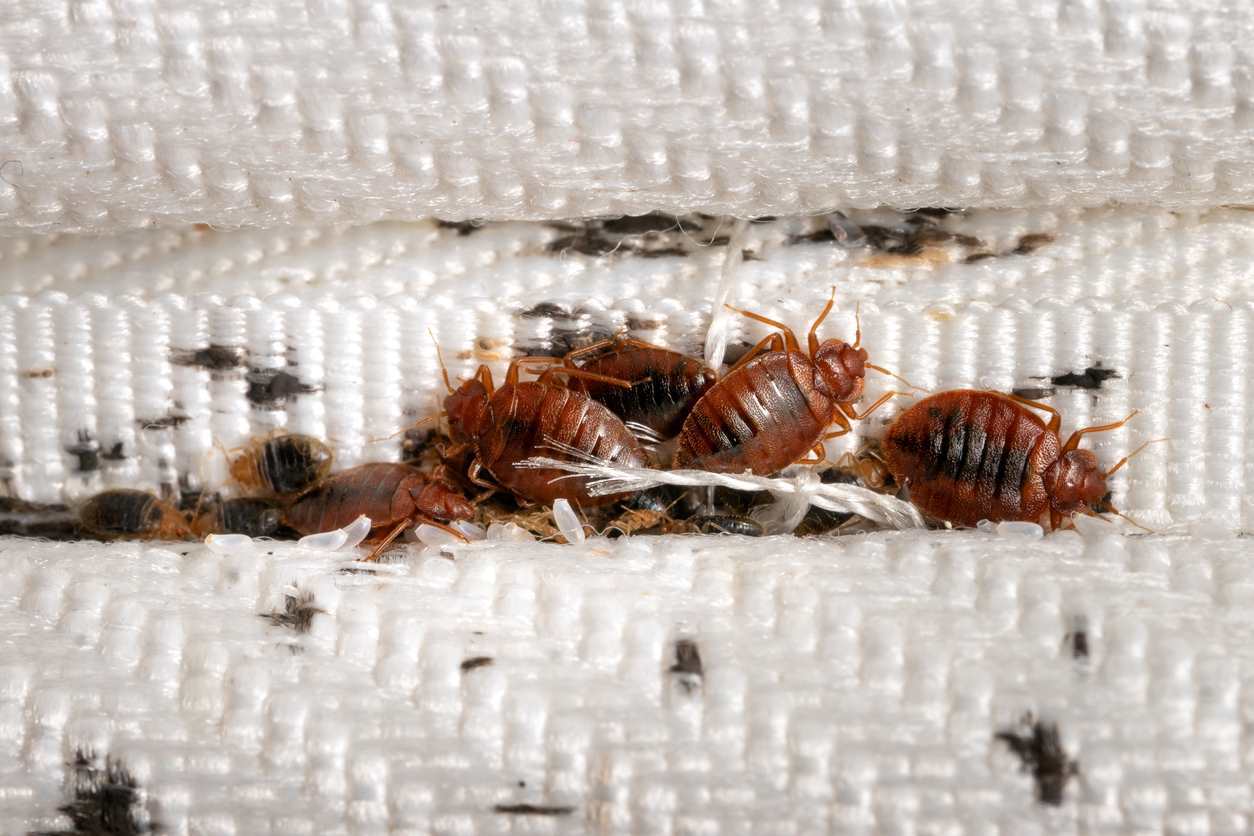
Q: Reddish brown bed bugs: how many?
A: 5